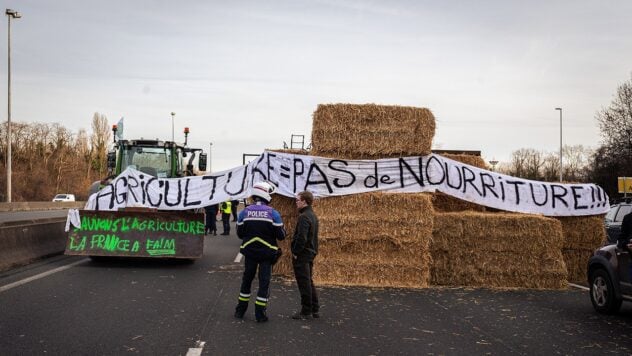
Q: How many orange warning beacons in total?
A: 2